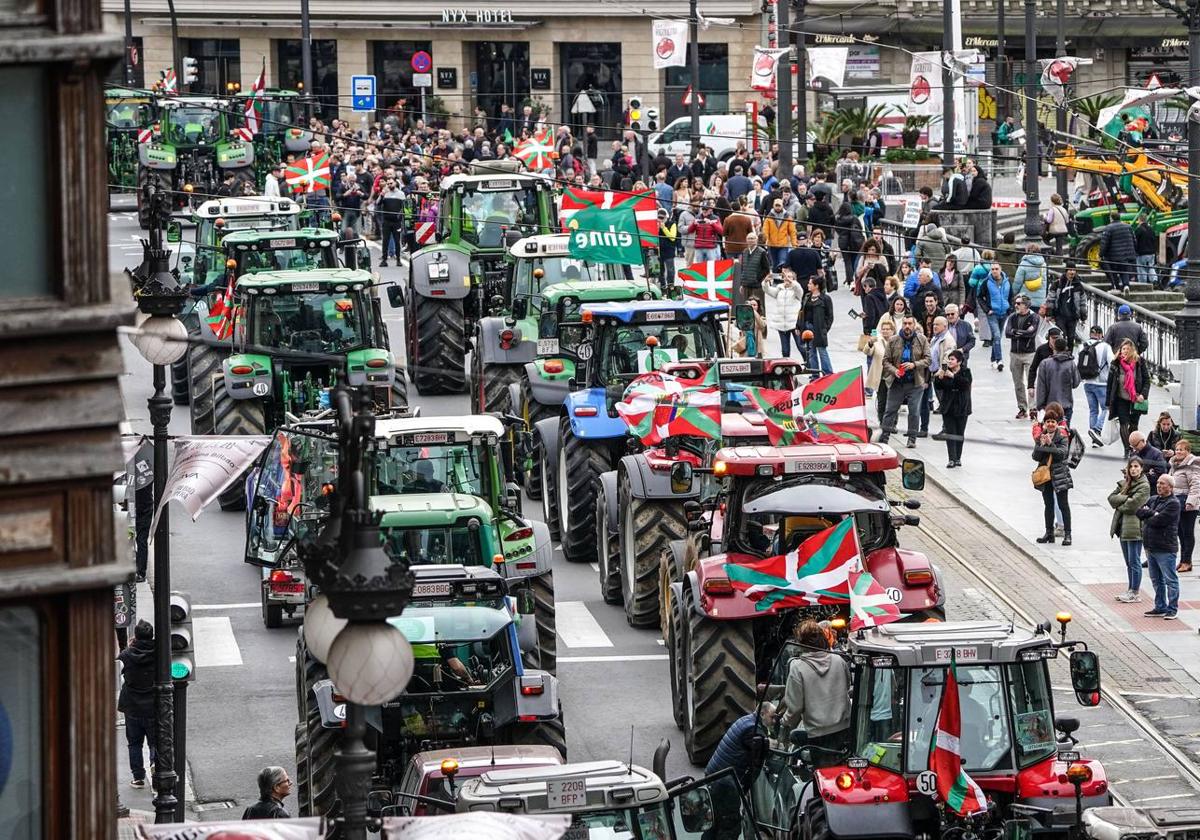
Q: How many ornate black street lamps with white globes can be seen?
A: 2